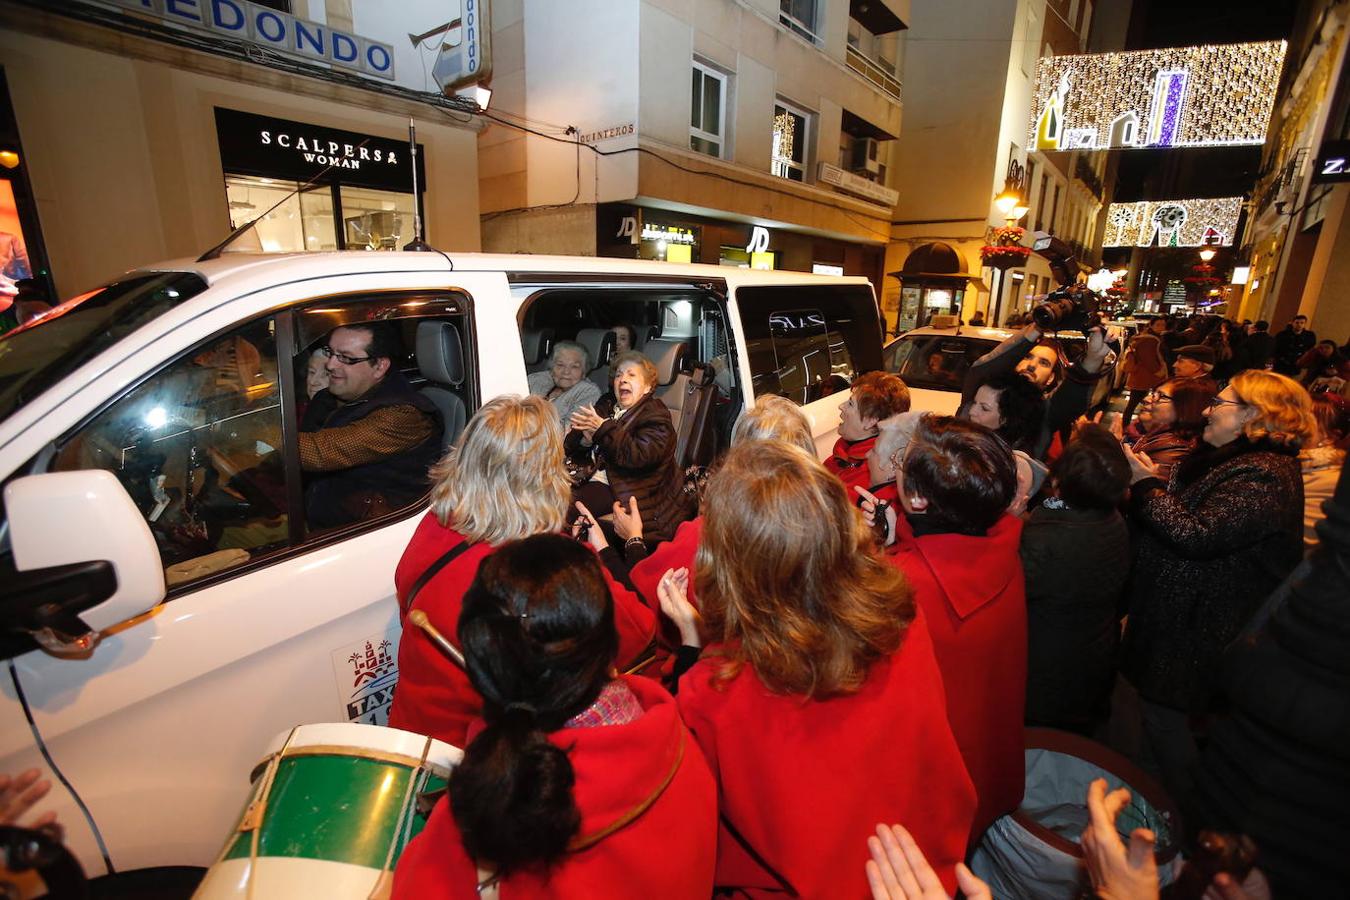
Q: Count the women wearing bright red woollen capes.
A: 7